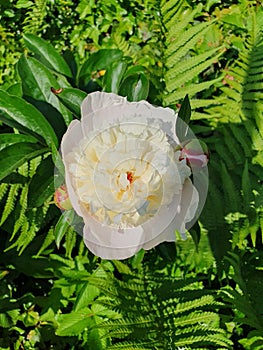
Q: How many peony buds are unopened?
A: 2